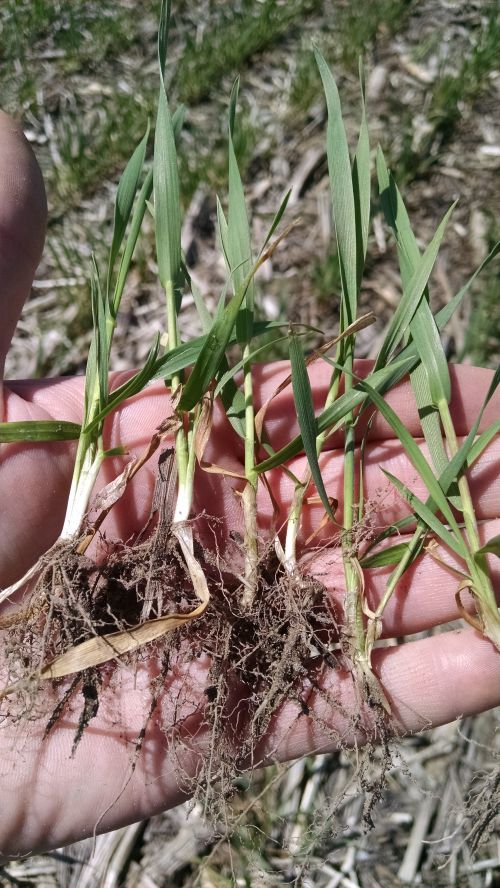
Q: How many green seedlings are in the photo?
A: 6